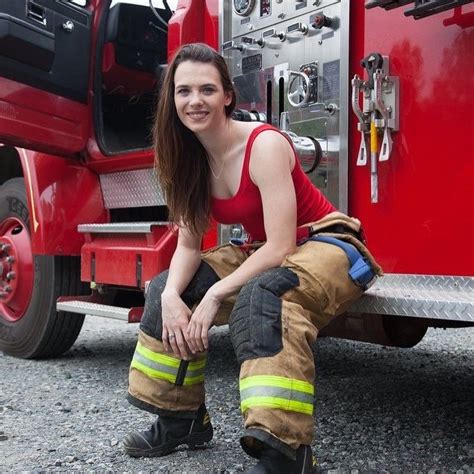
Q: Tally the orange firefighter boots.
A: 0